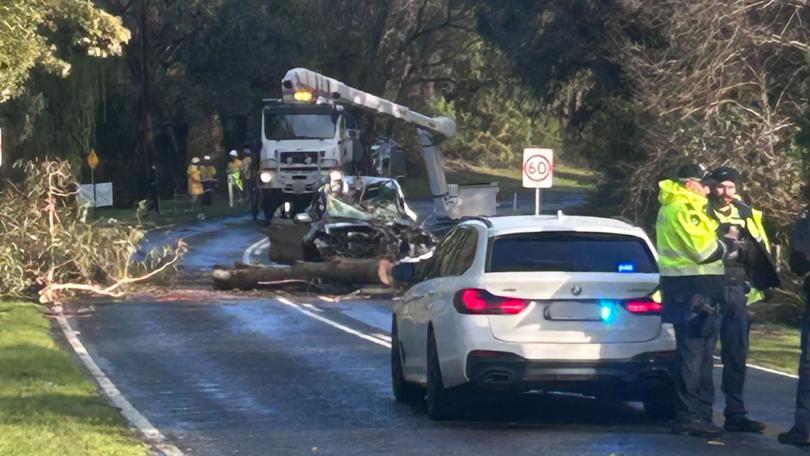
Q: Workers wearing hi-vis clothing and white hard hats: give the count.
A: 3